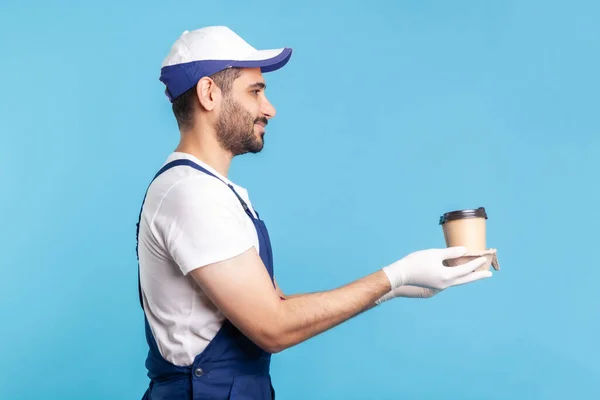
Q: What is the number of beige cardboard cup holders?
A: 1